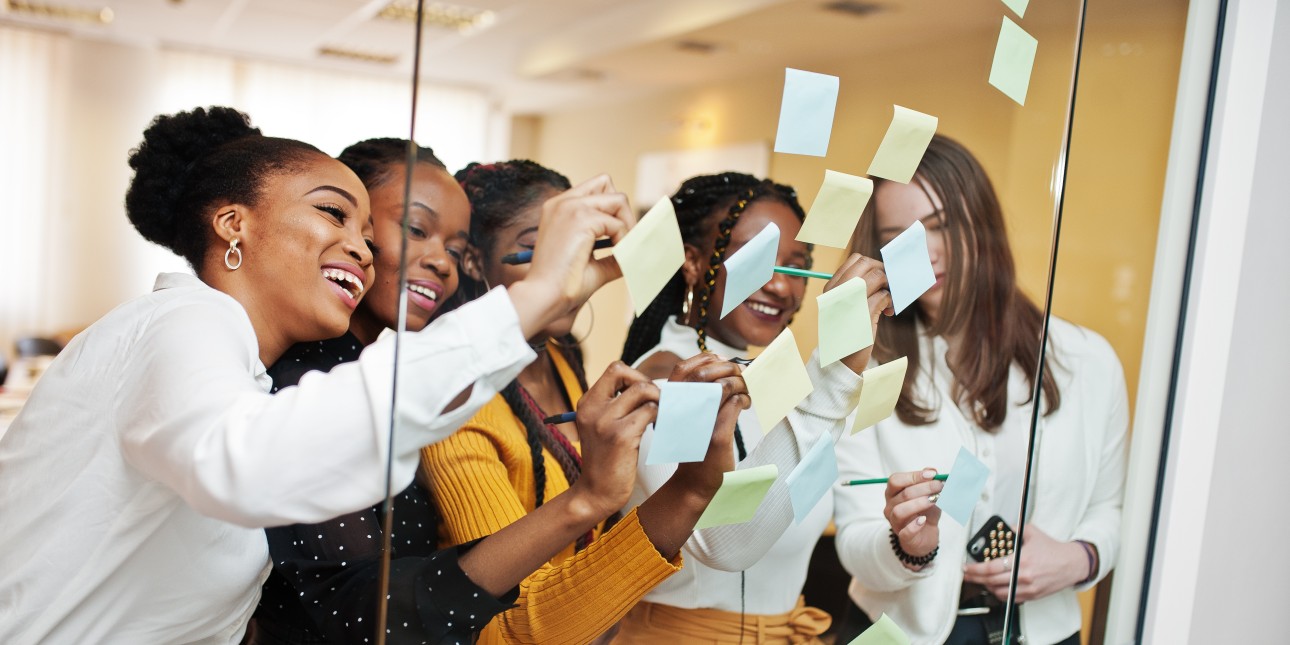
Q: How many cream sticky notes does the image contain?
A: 5